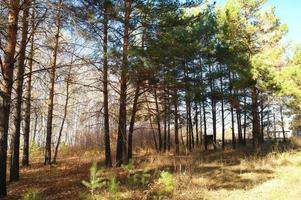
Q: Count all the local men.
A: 0